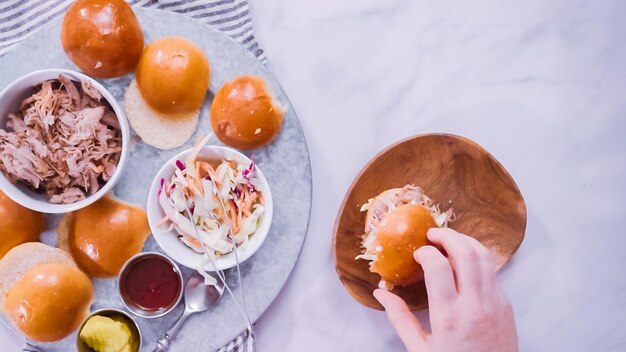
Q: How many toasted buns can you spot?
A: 7